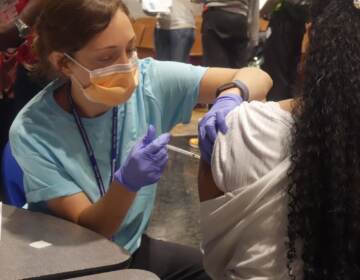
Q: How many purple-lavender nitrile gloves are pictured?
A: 2